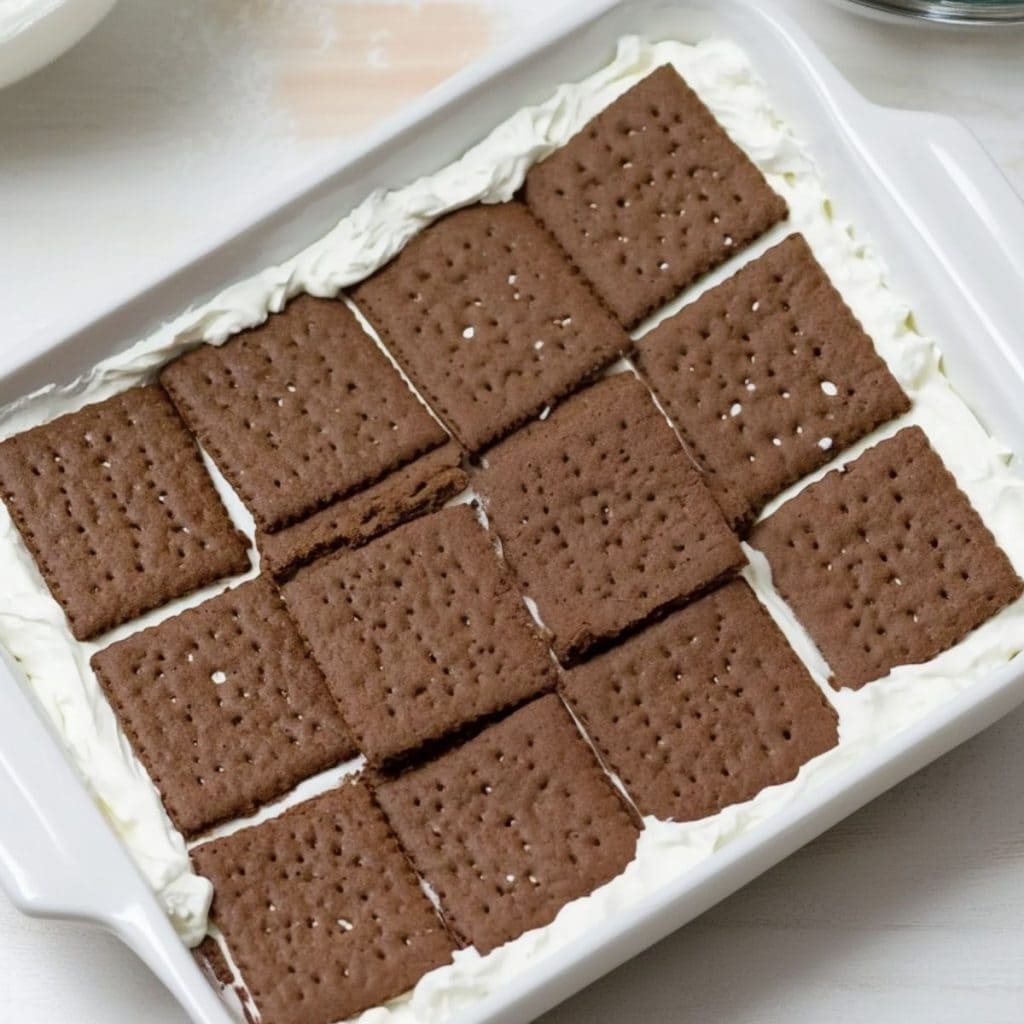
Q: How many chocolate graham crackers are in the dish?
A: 12